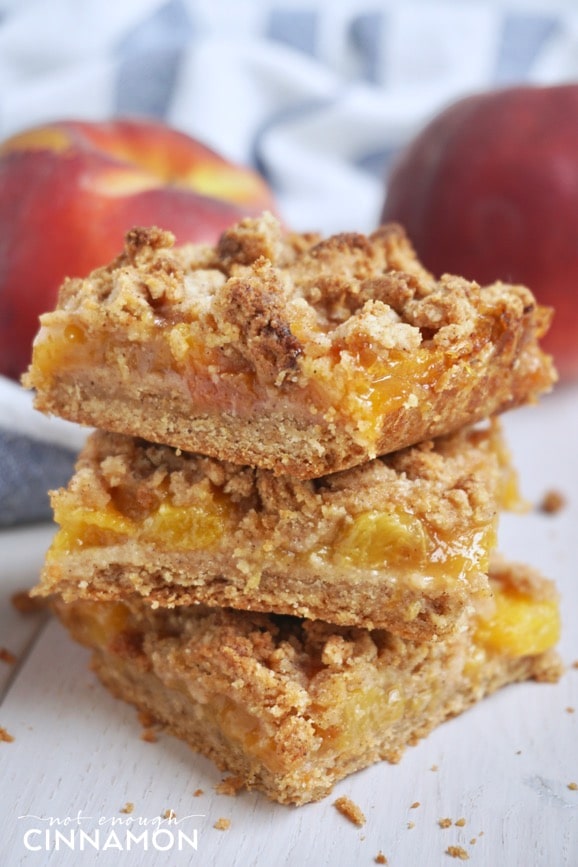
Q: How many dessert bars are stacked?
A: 3